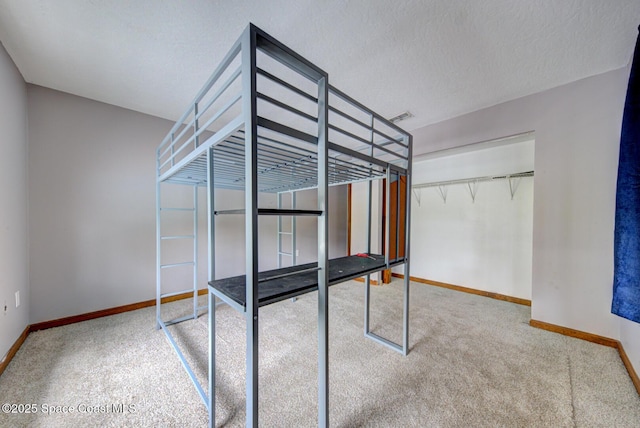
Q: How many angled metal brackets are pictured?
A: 4